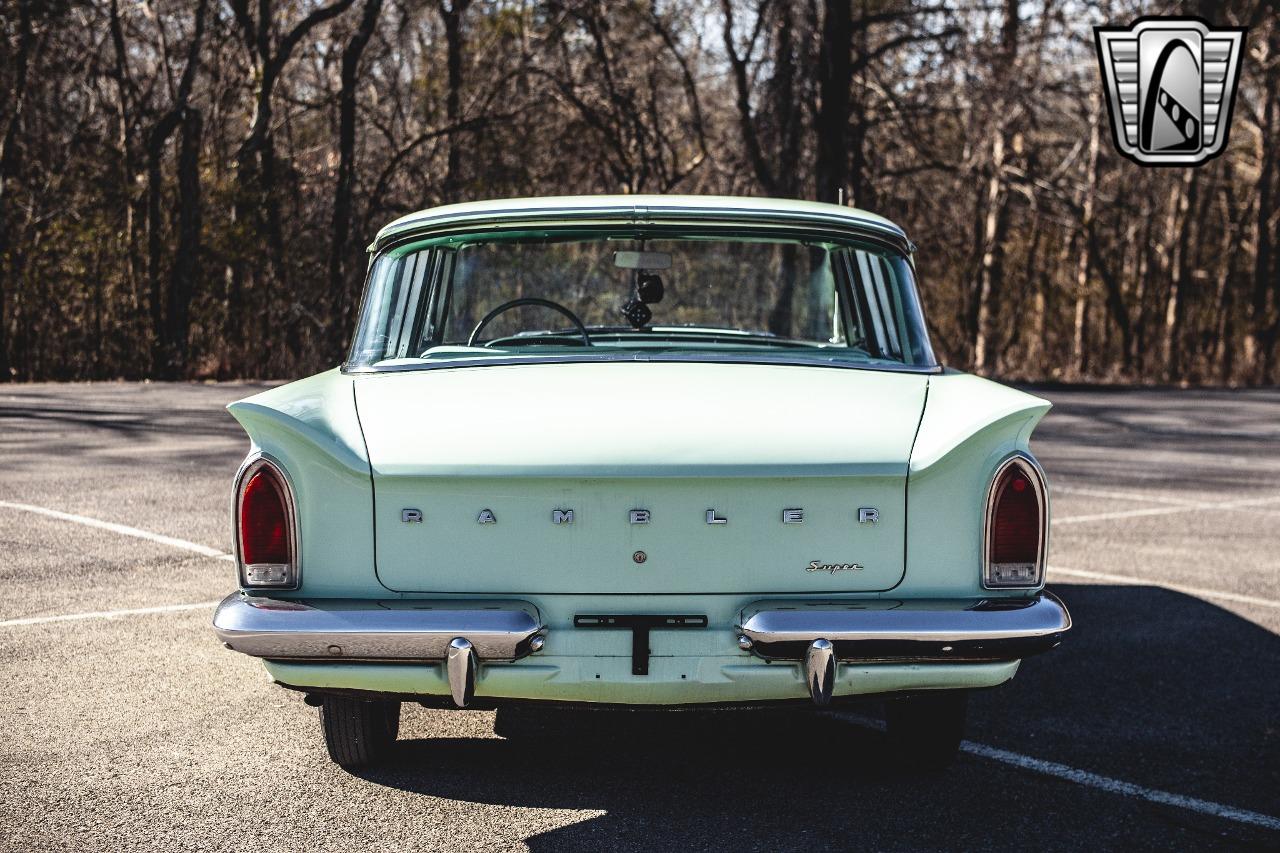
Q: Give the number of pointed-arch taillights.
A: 2